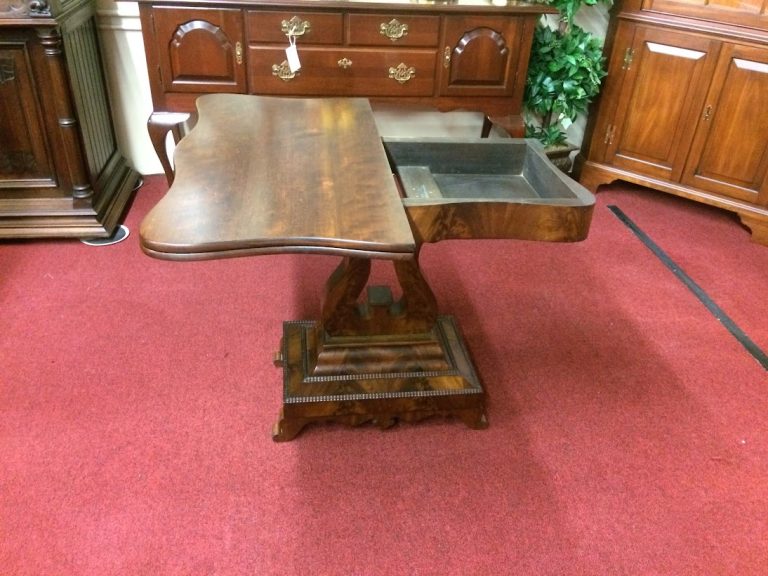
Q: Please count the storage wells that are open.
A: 1